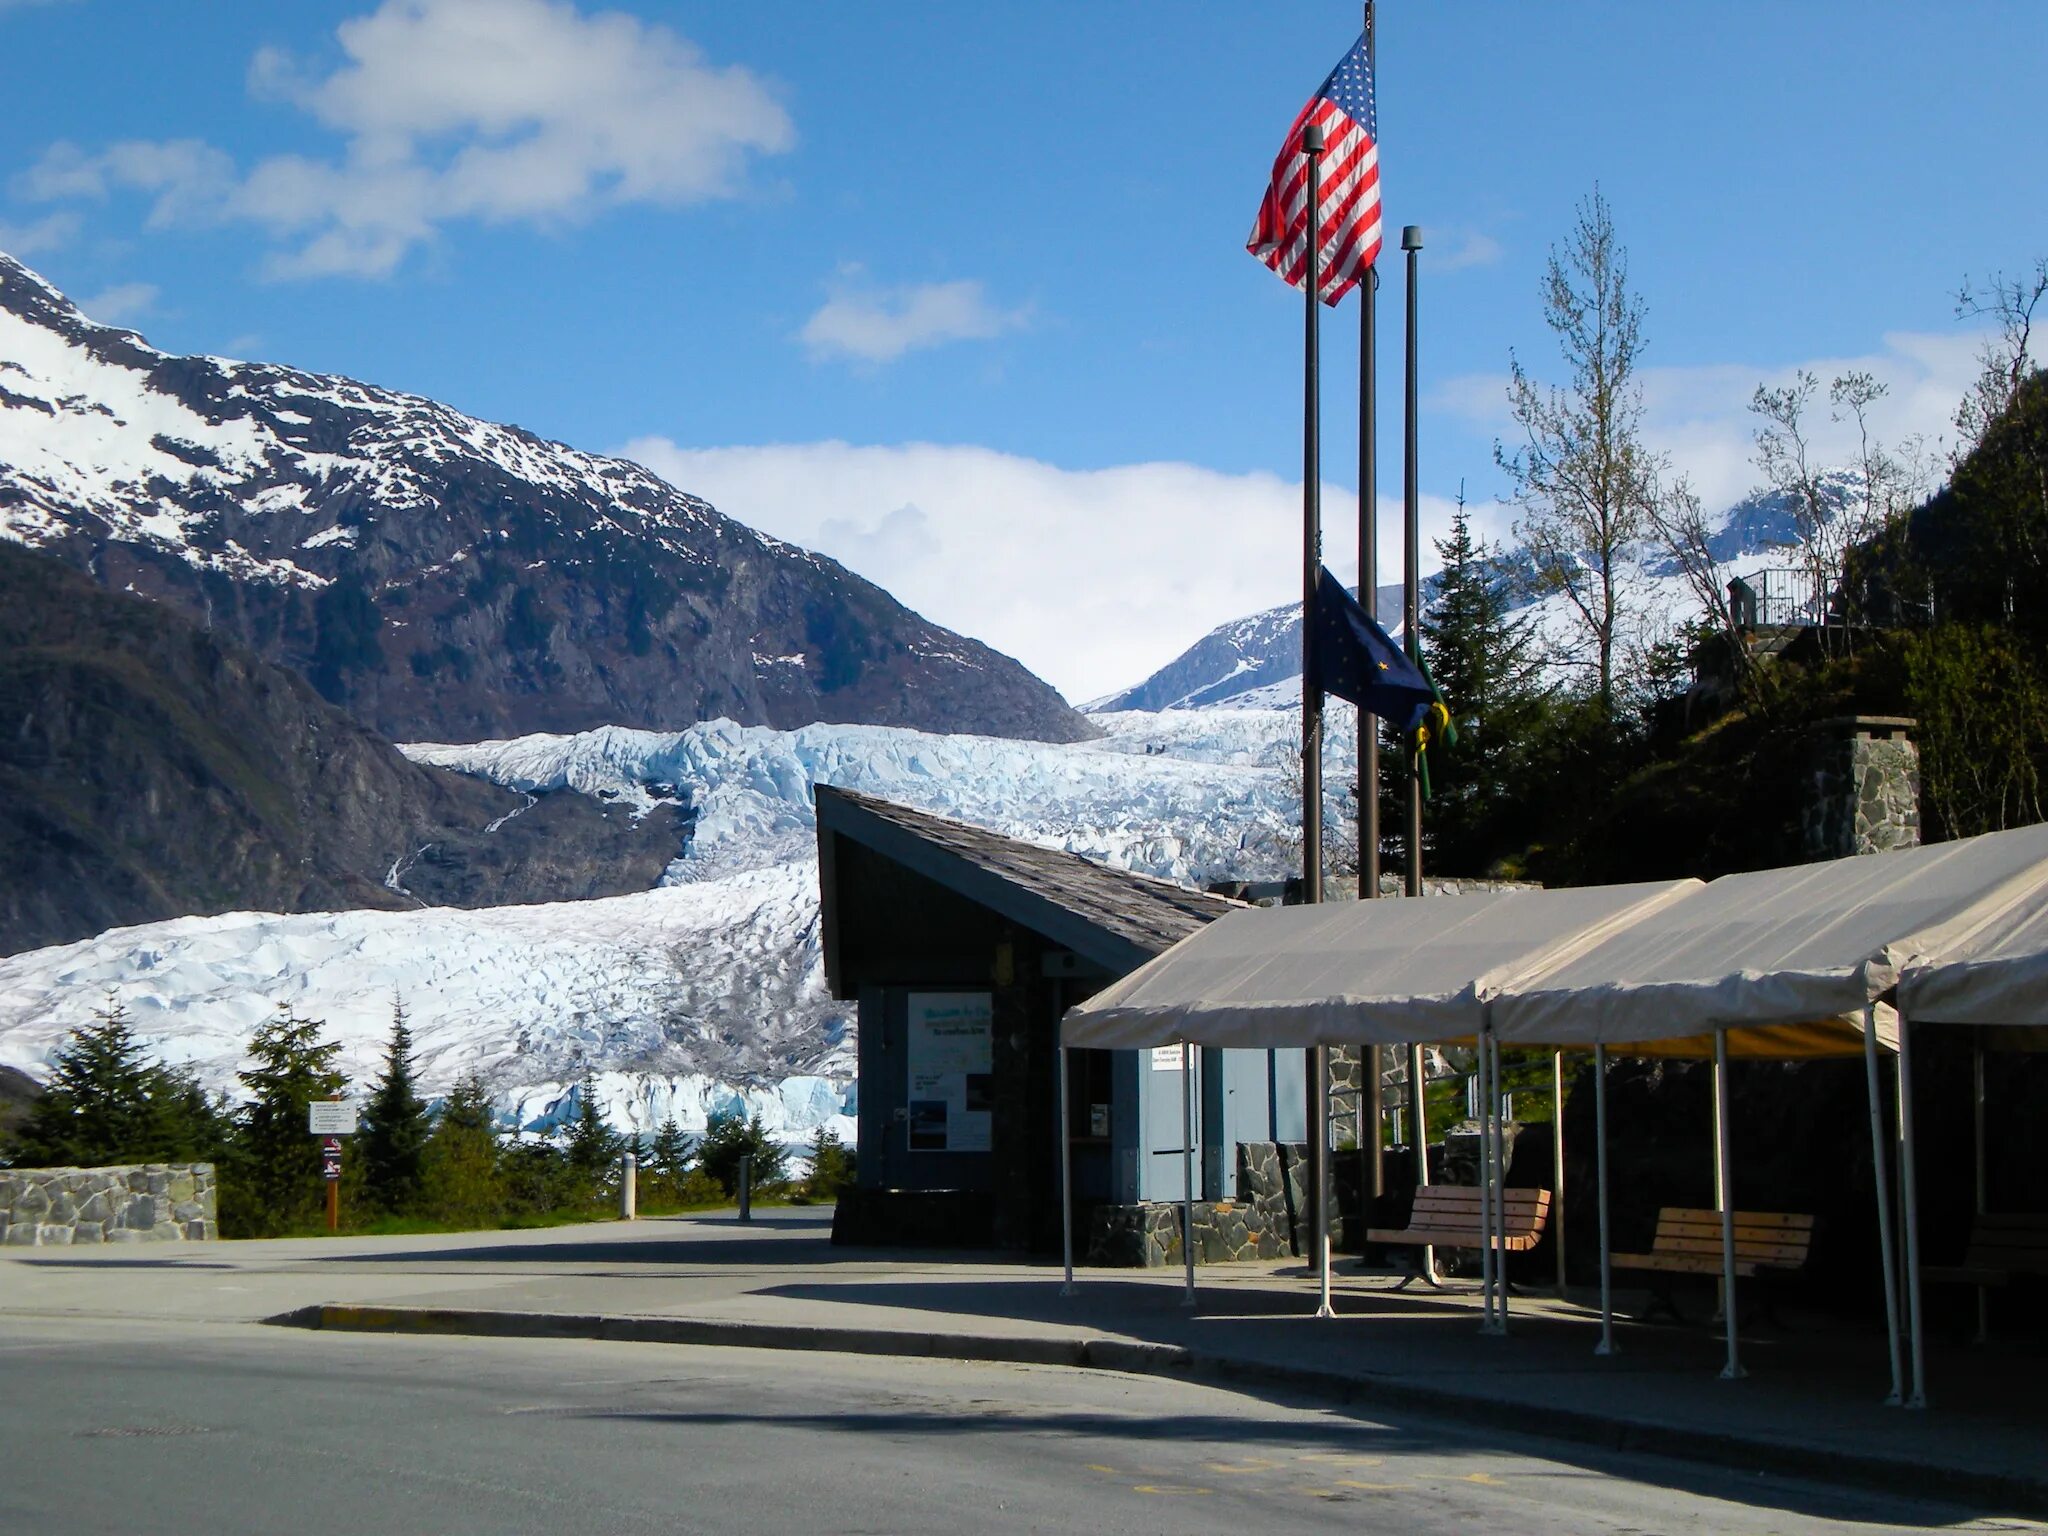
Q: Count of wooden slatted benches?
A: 3